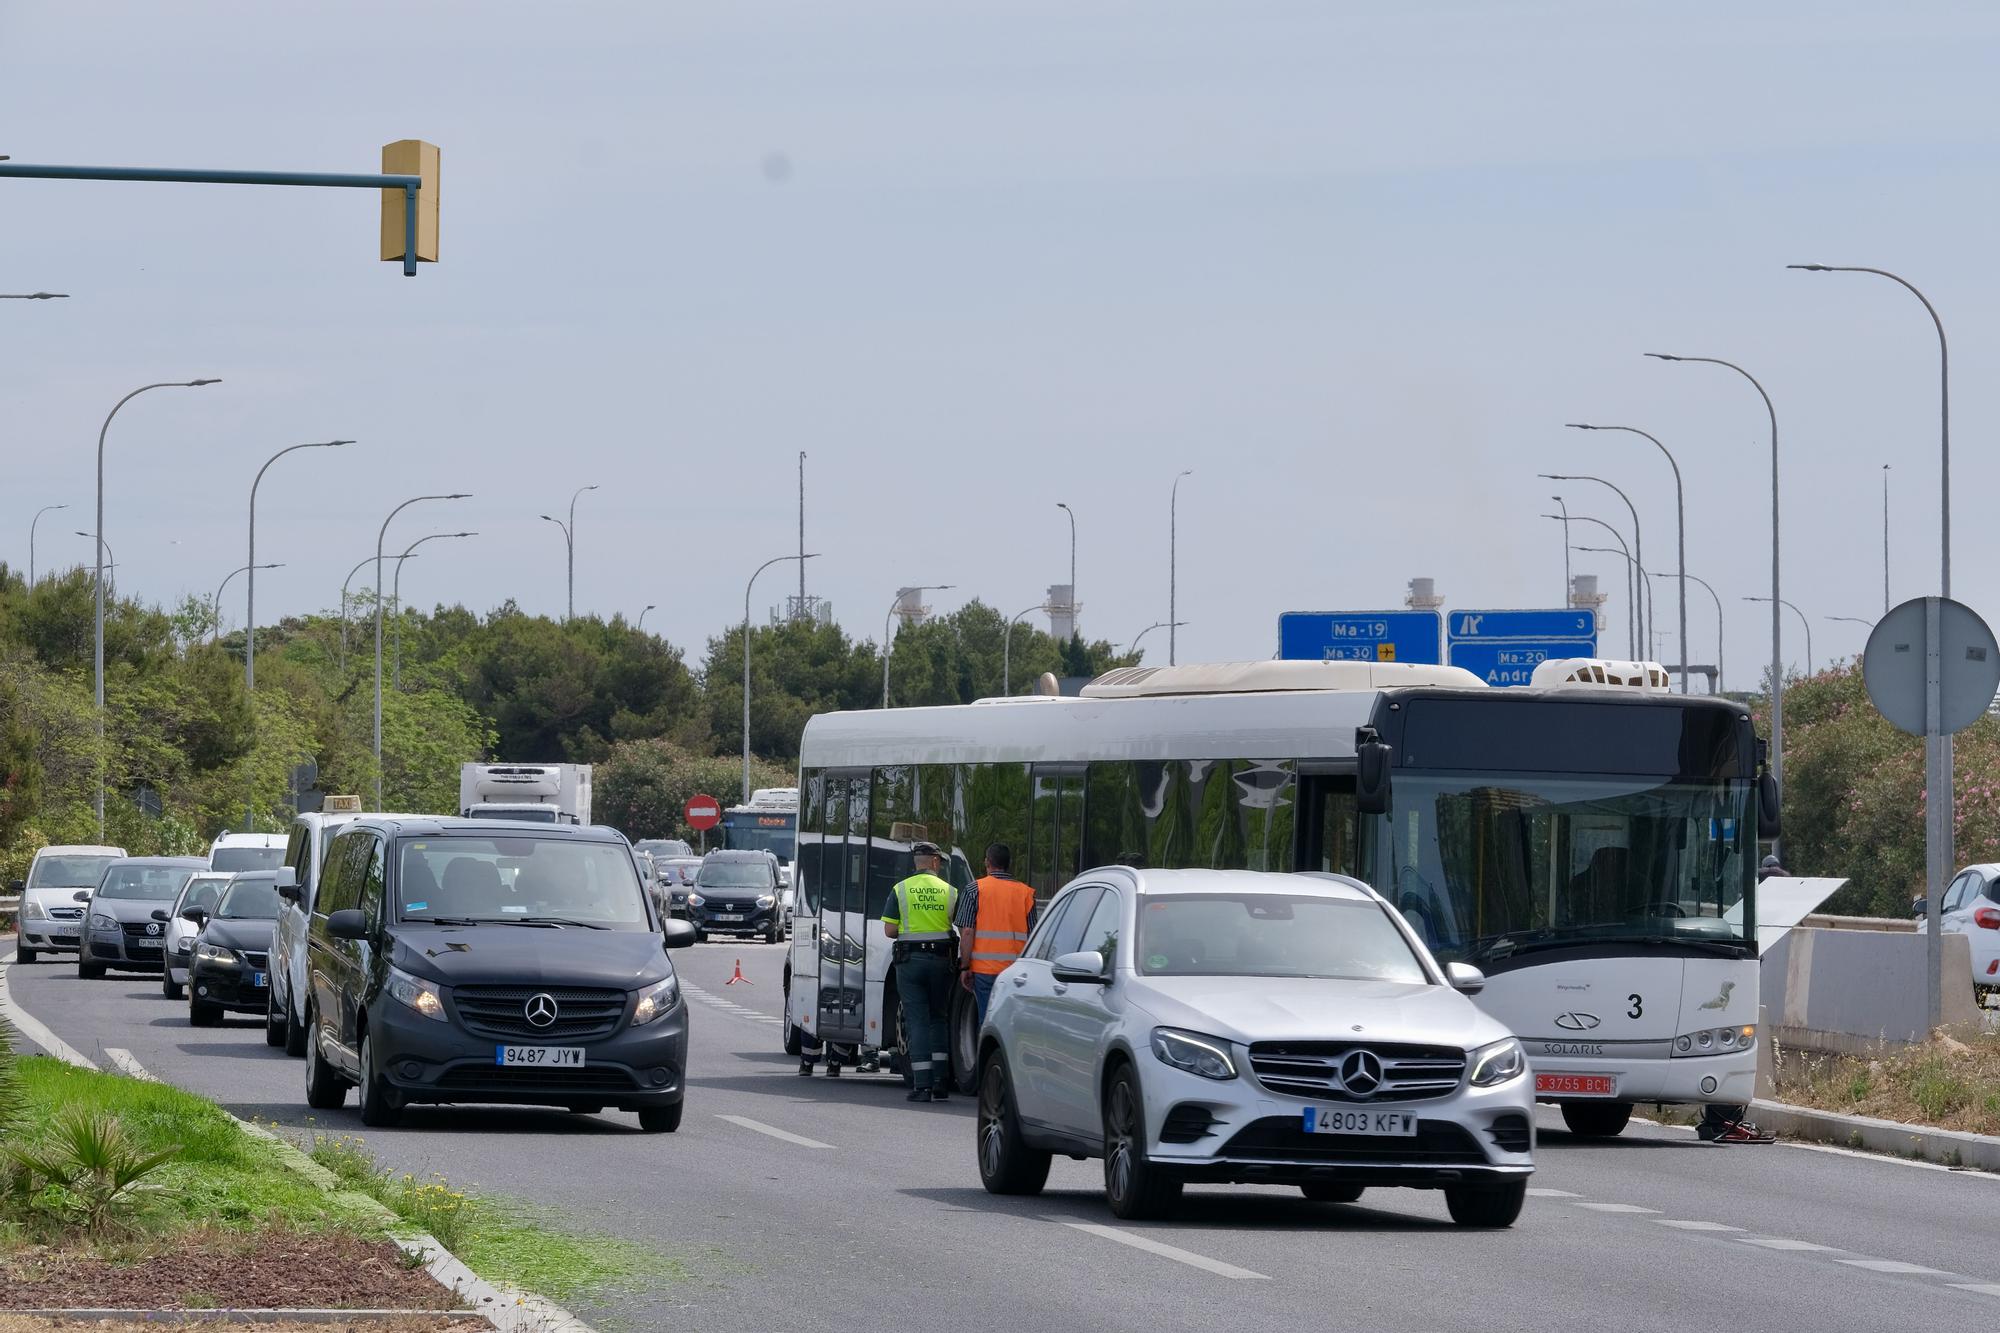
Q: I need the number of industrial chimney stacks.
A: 4